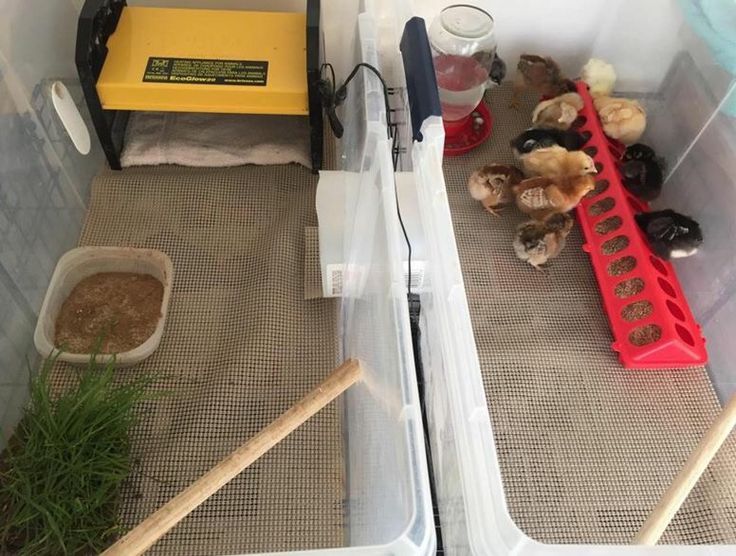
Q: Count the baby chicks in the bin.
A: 12